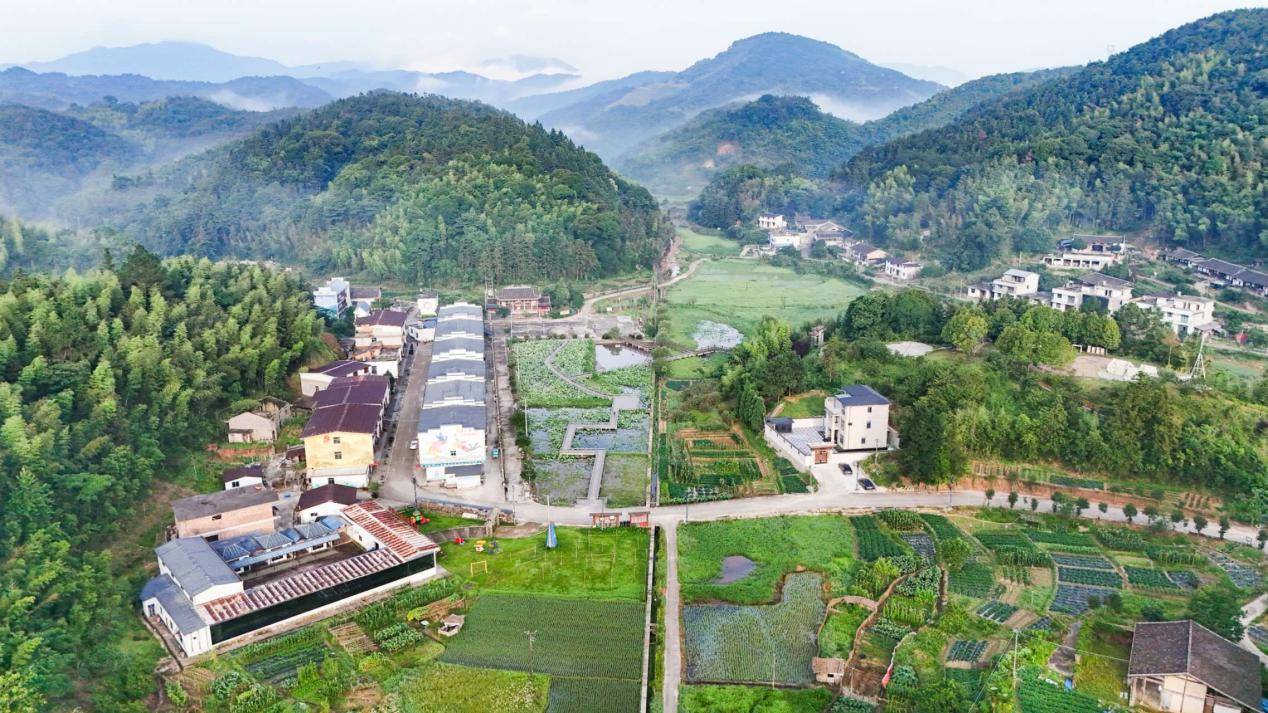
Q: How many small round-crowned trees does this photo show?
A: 12